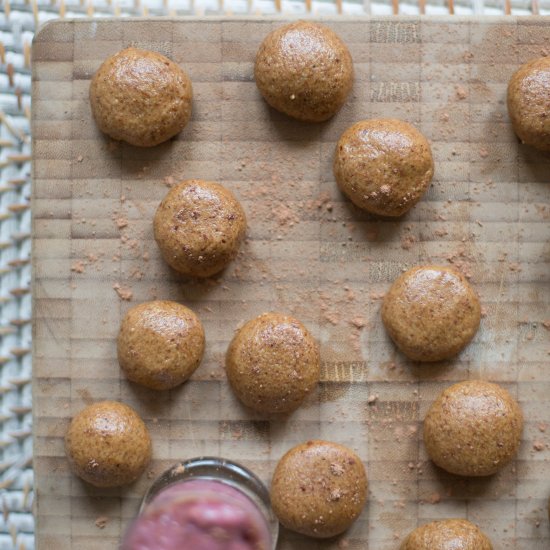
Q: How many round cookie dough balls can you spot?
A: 12